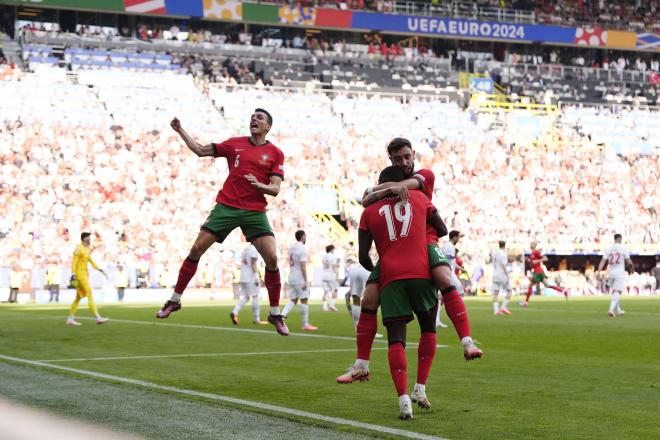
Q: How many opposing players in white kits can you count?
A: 7